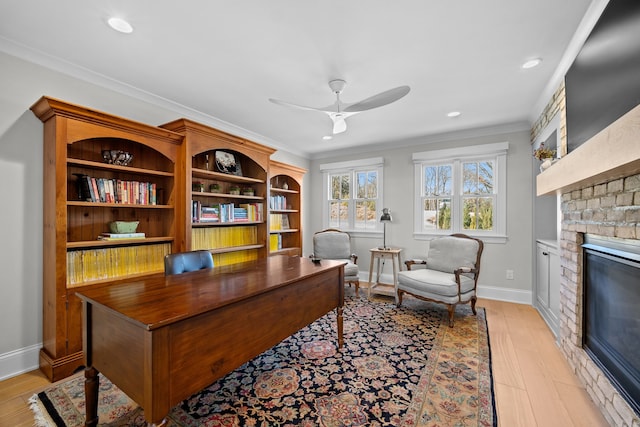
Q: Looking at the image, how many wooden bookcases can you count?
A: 3